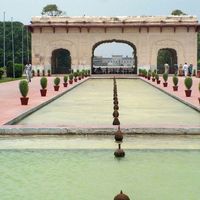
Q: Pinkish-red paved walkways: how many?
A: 2